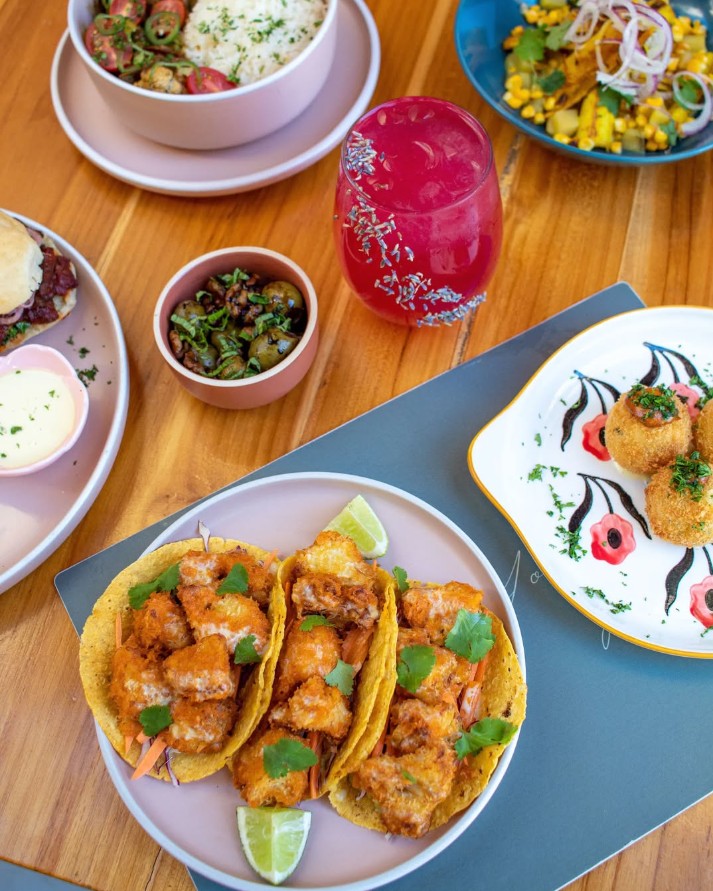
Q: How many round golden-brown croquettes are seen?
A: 3